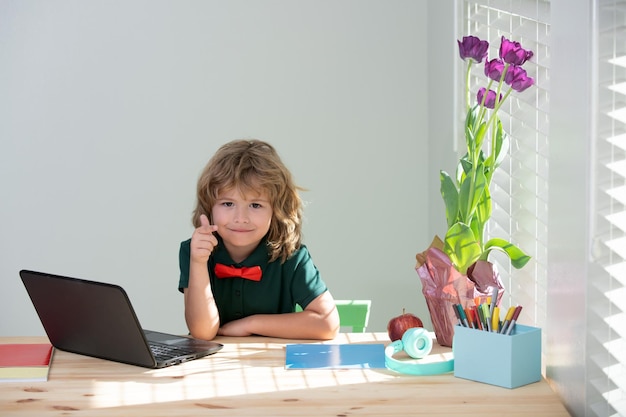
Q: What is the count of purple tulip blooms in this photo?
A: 5